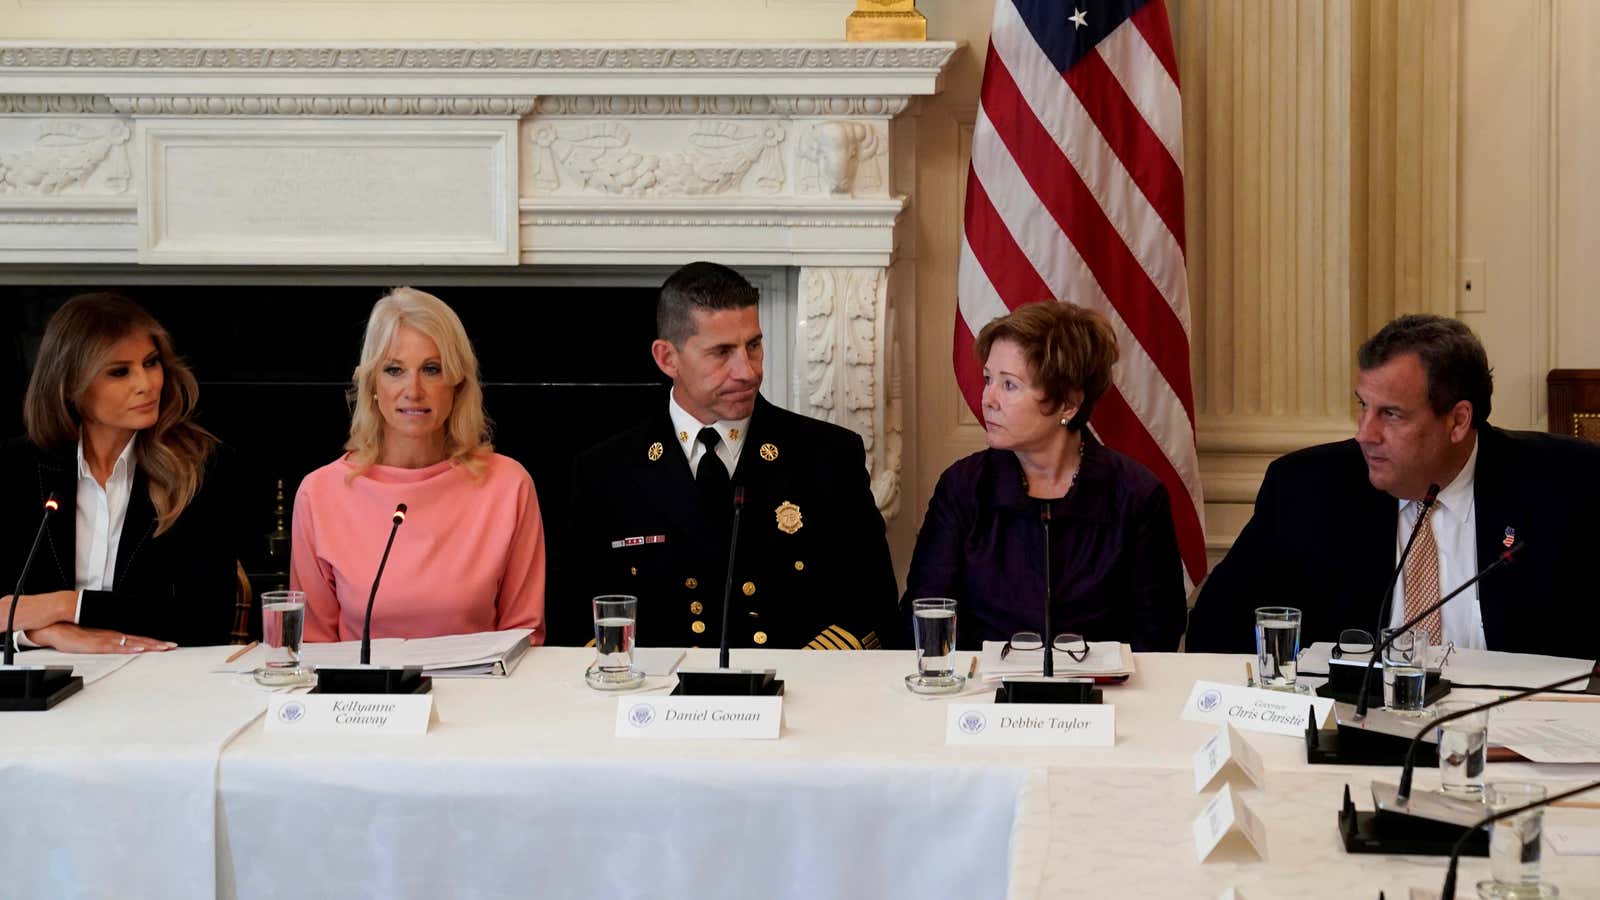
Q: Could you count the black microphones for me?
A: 8